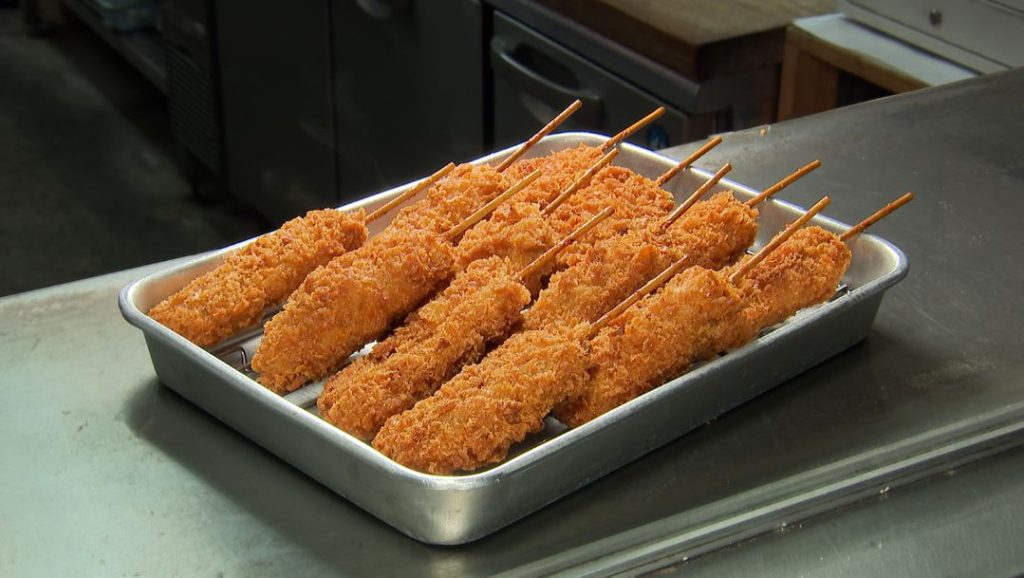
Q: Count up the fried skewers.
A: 12